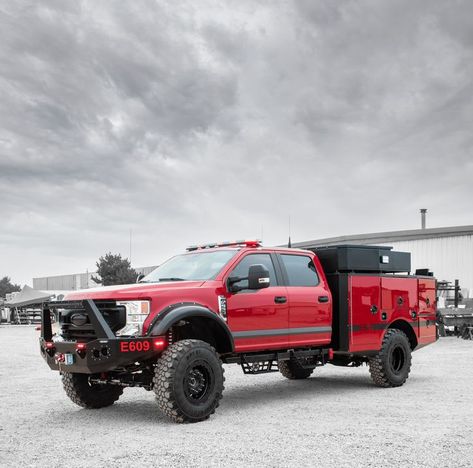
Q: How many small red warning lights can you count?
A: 3